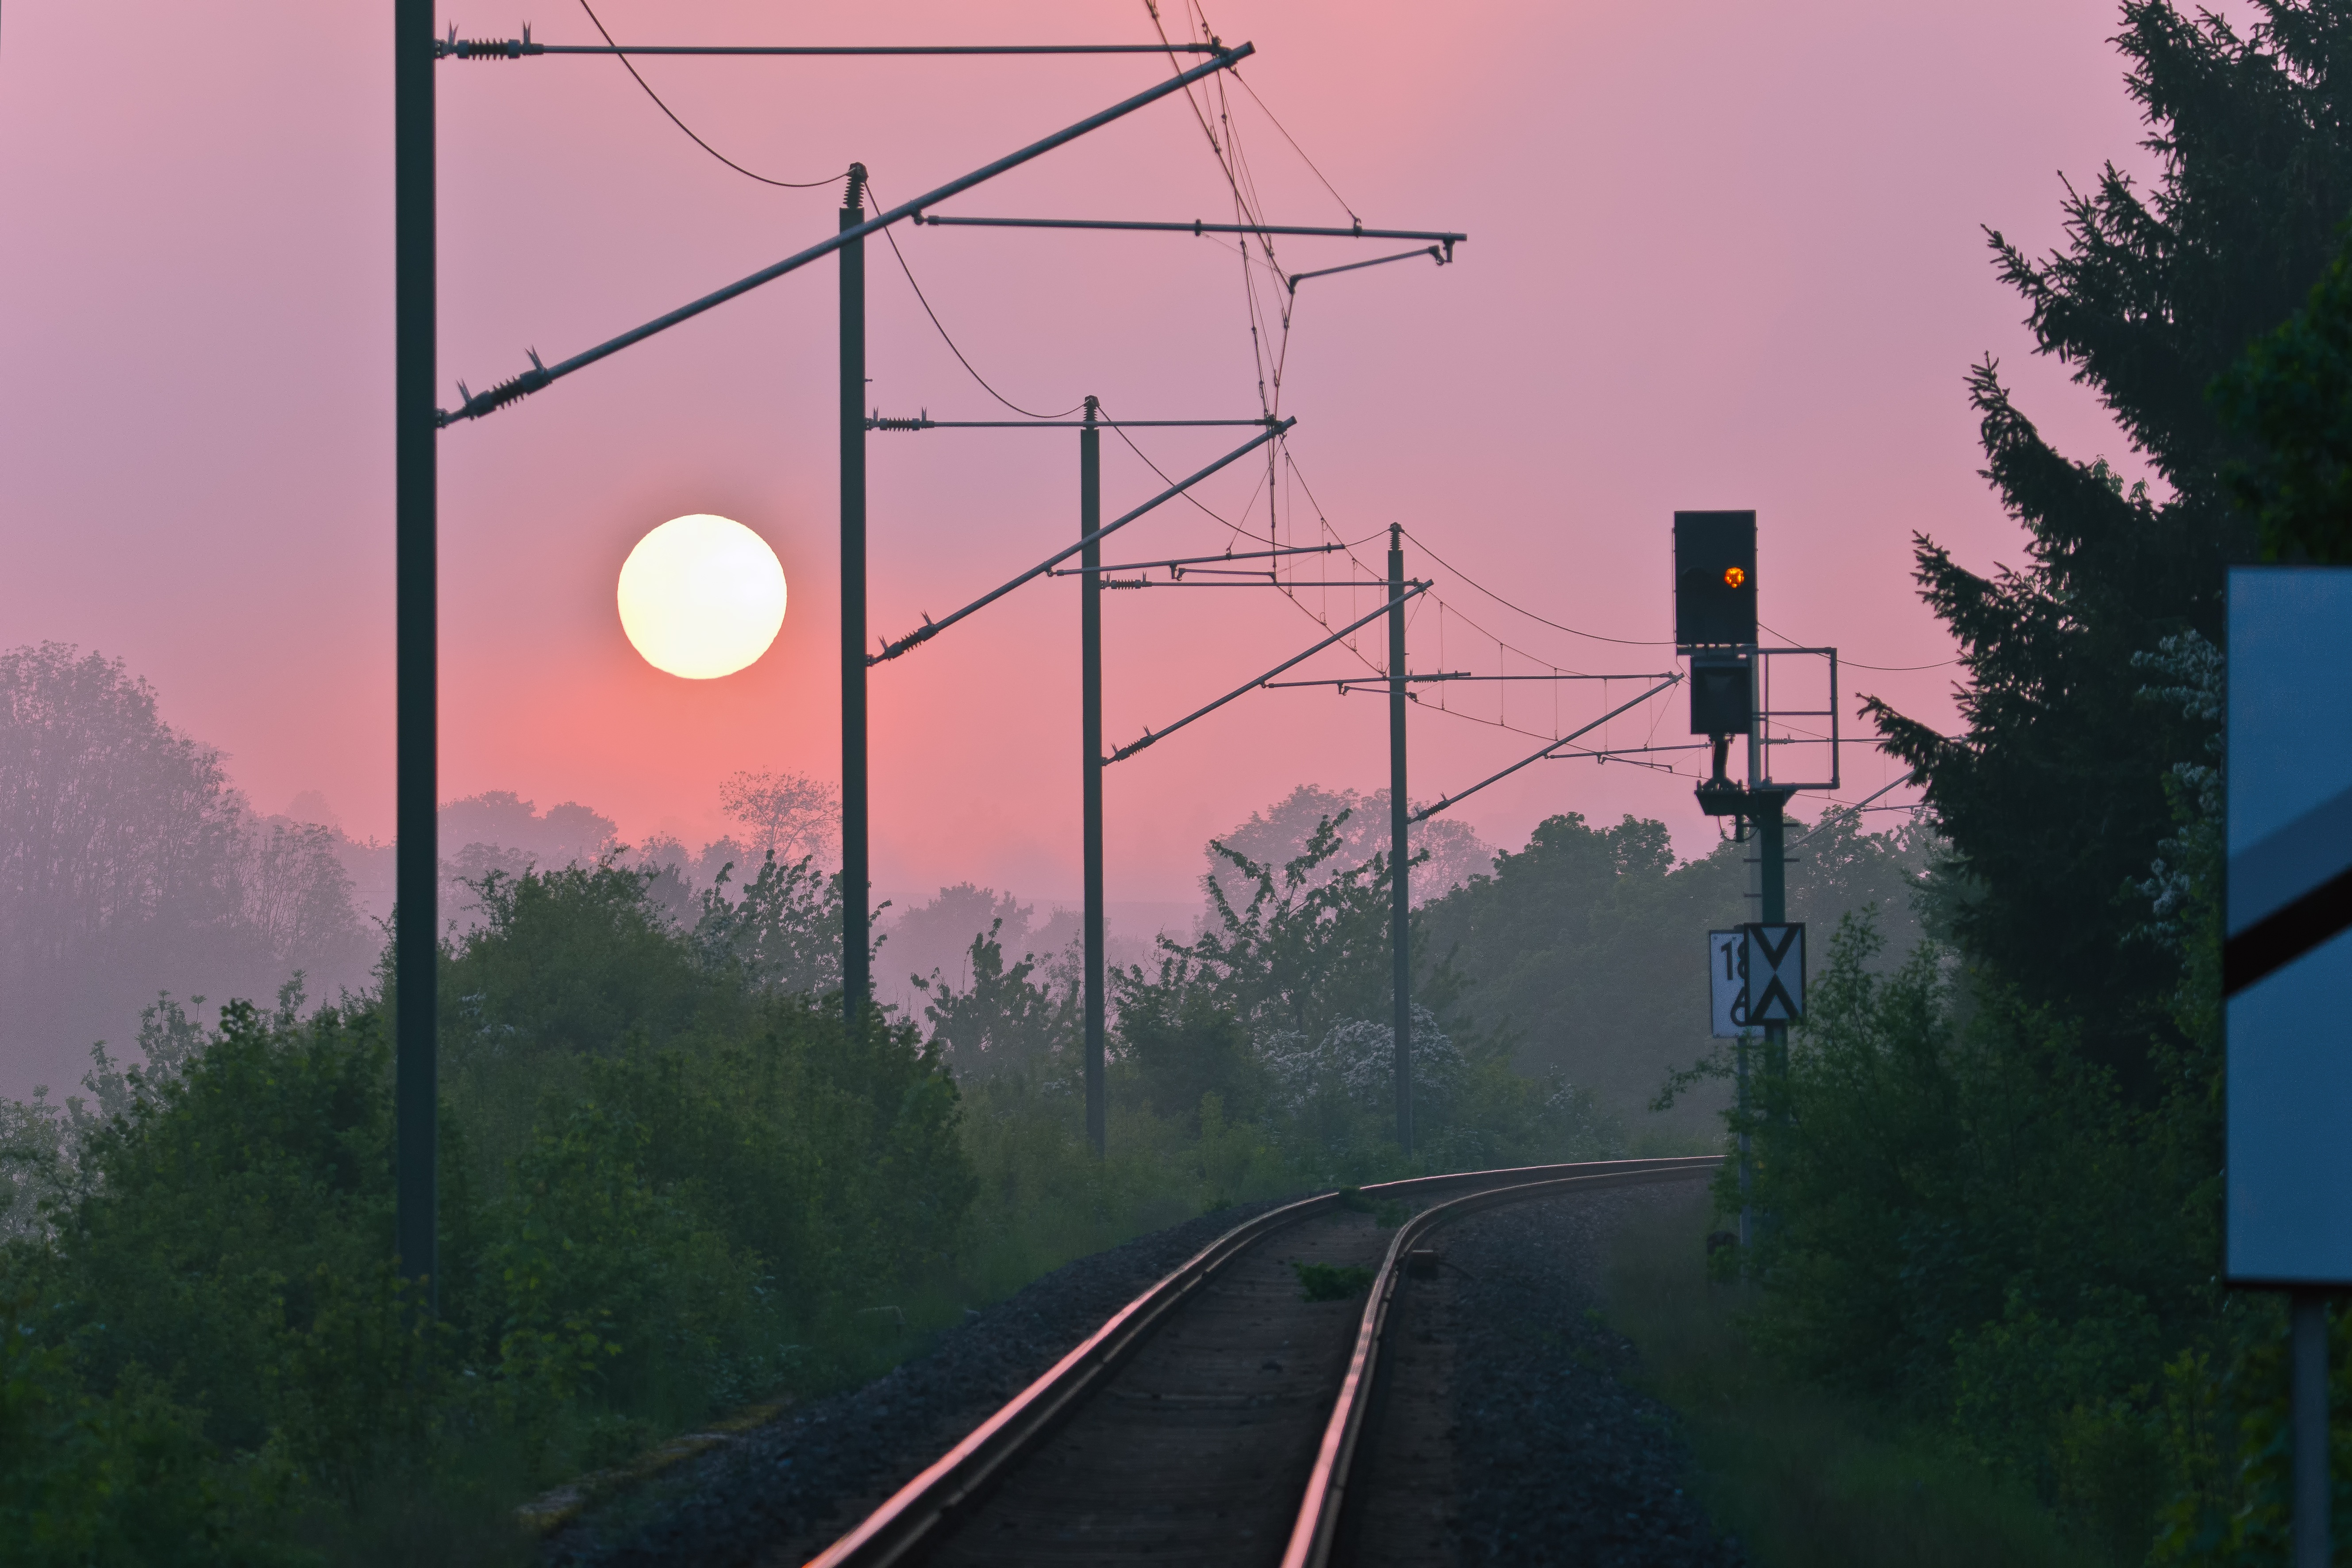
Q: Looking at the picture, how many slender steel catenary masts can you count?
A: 4